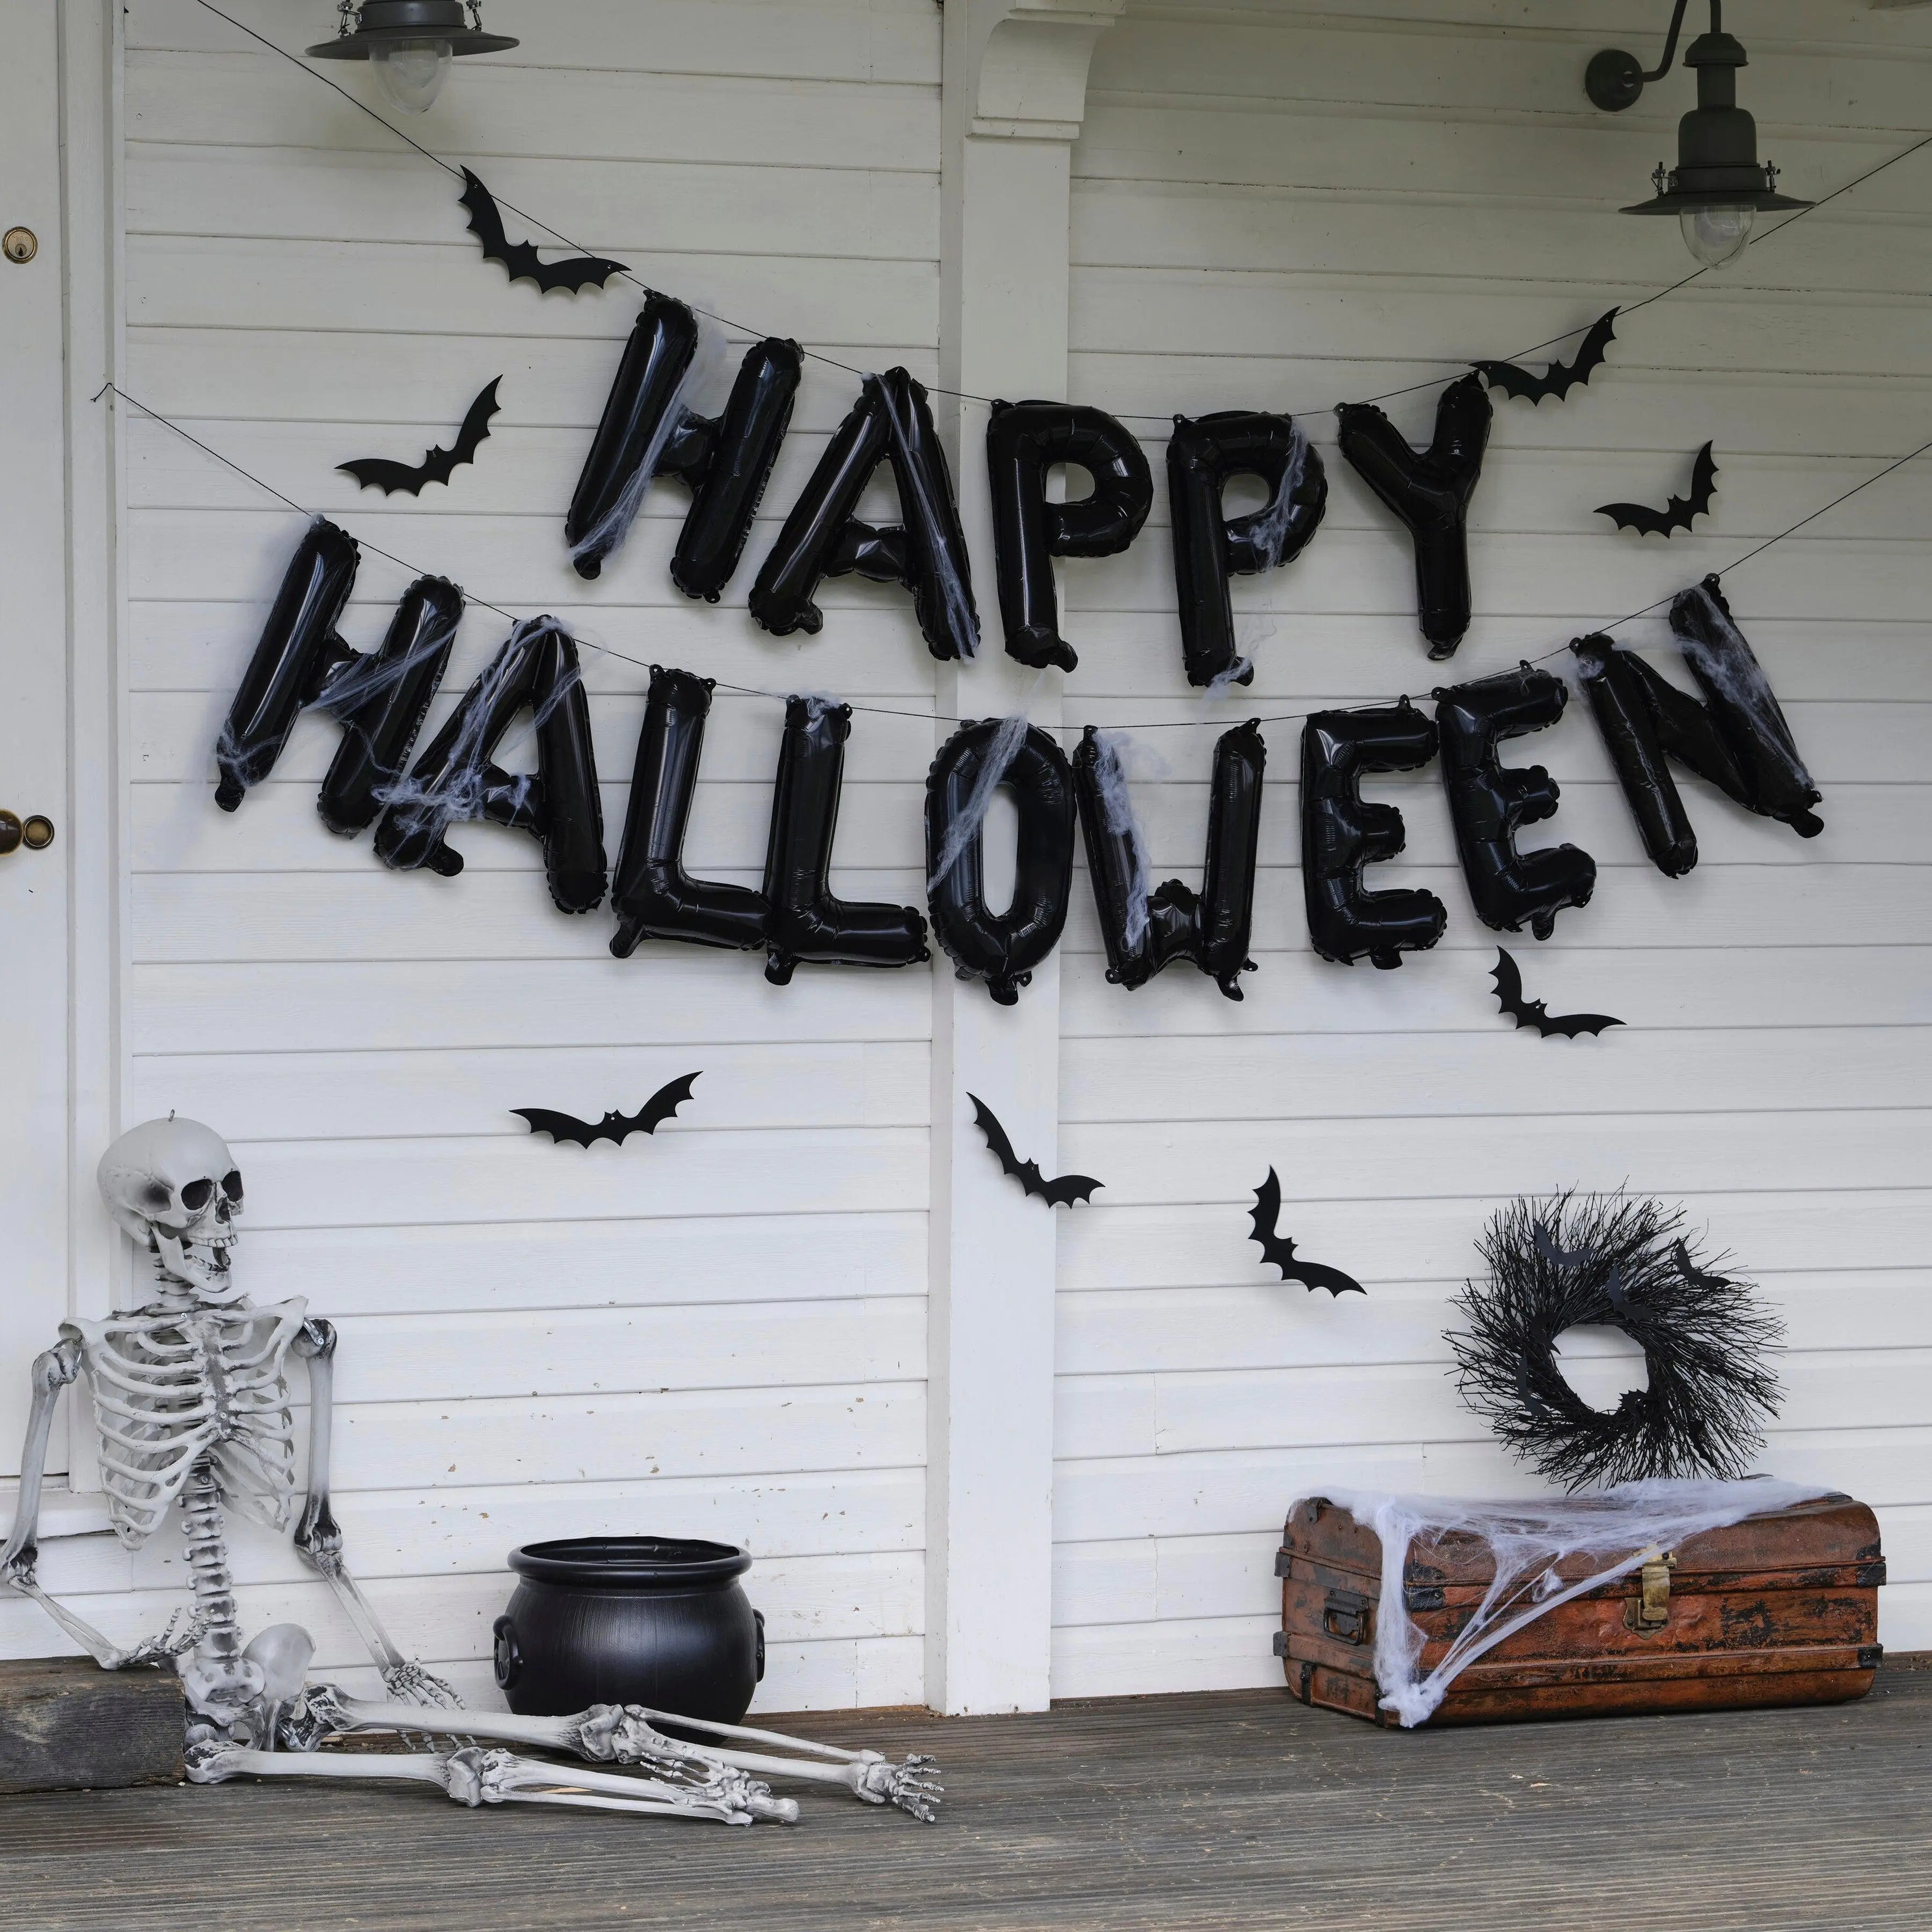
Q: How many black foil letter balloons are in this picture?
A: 14